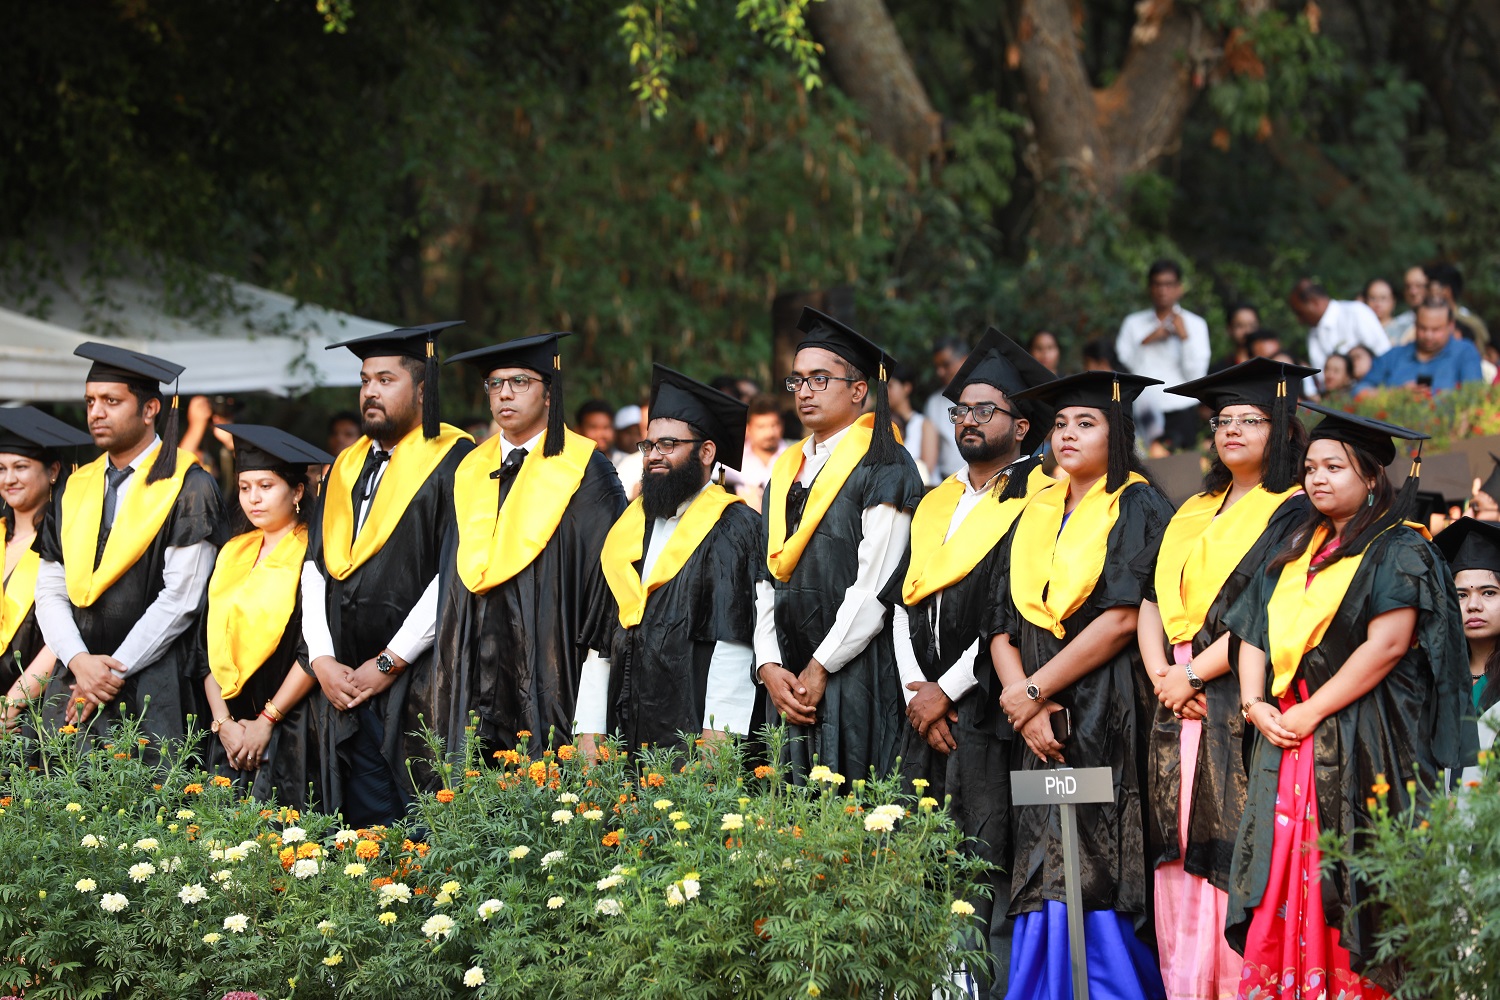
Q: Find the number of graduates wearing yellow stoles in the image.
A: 11